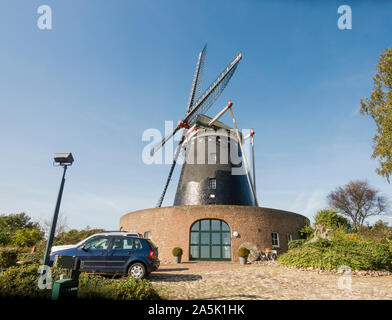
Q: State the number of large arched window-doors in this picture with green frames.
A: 1